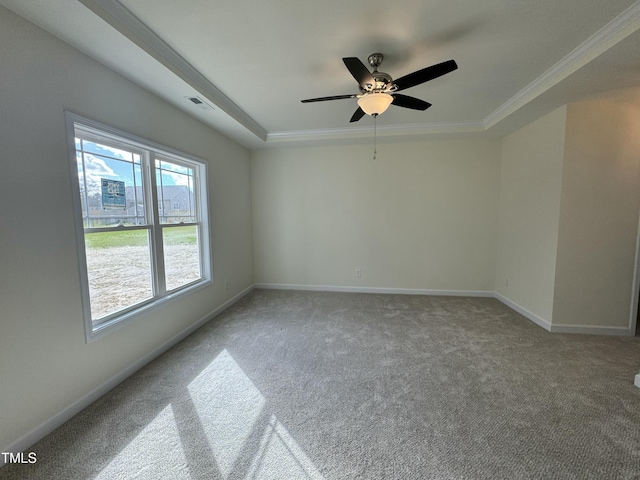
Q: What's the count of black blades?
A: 5